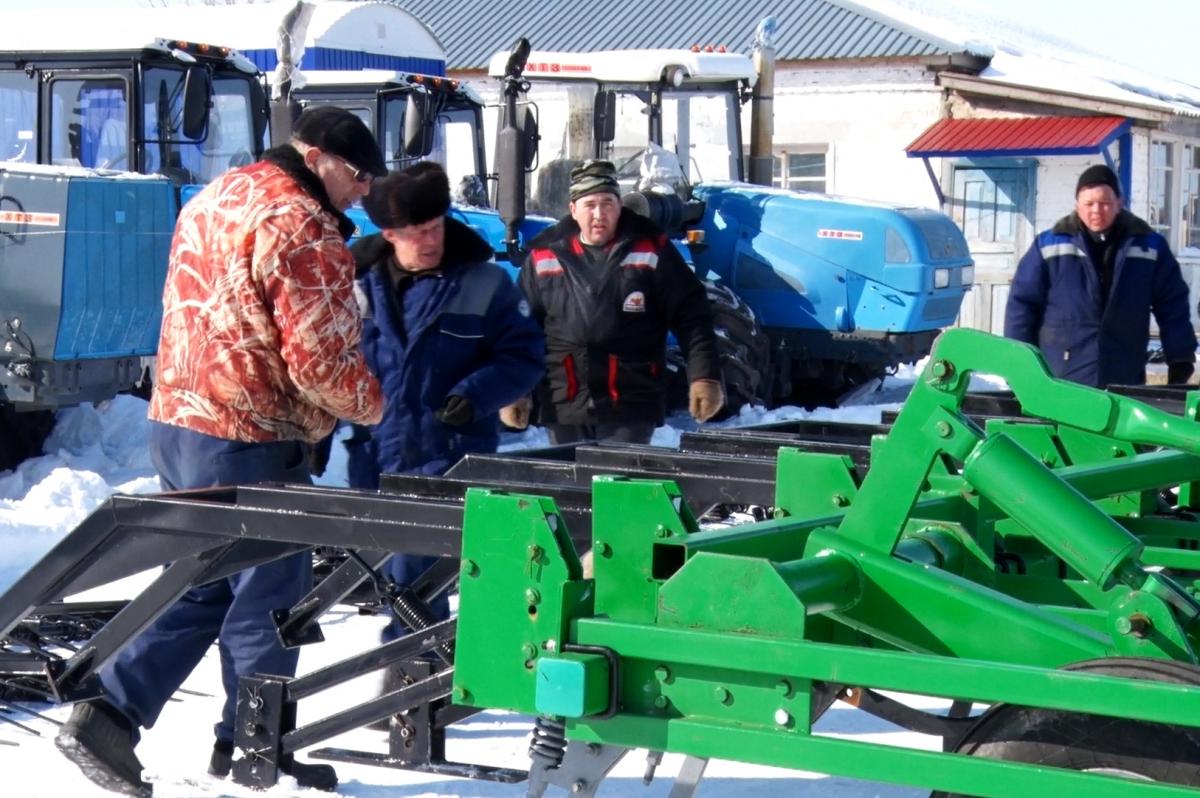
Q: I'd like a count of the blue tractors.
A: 3